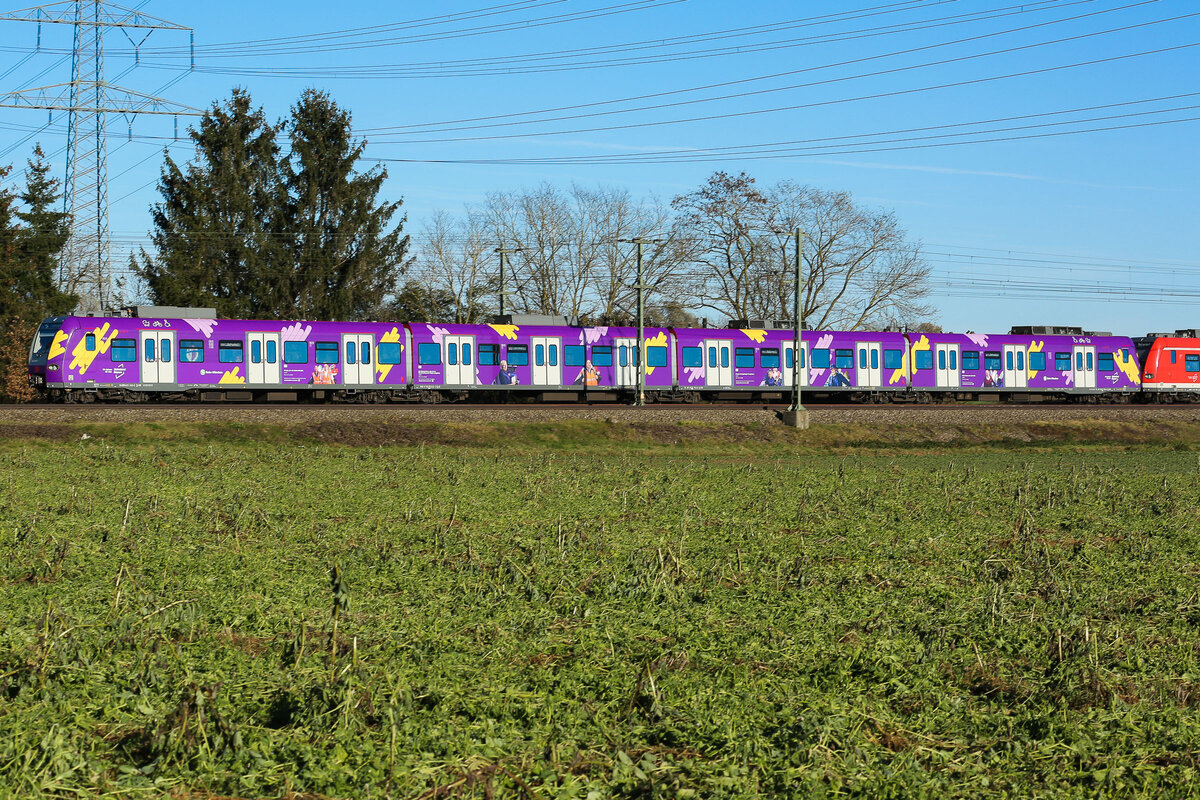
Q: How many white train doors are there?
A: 12